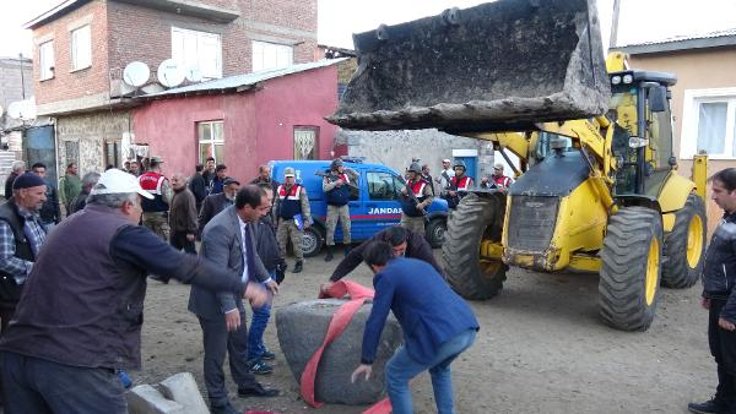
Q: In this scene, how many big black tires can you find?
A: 3